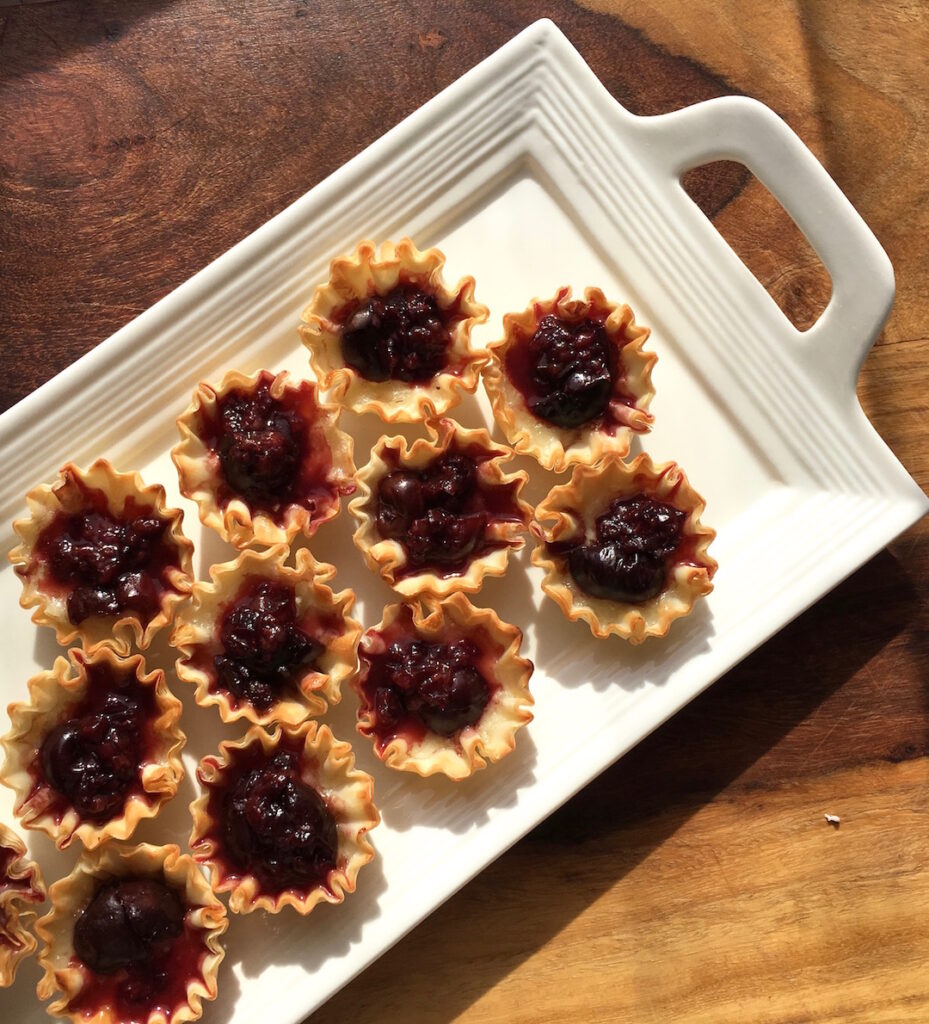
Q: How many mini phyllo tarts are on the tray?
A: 12